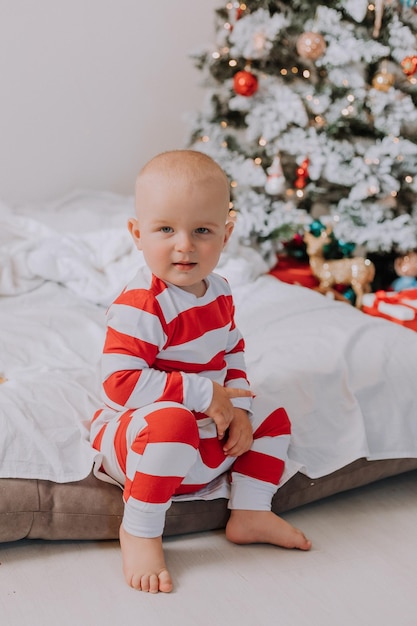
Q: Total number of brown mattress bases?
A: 1